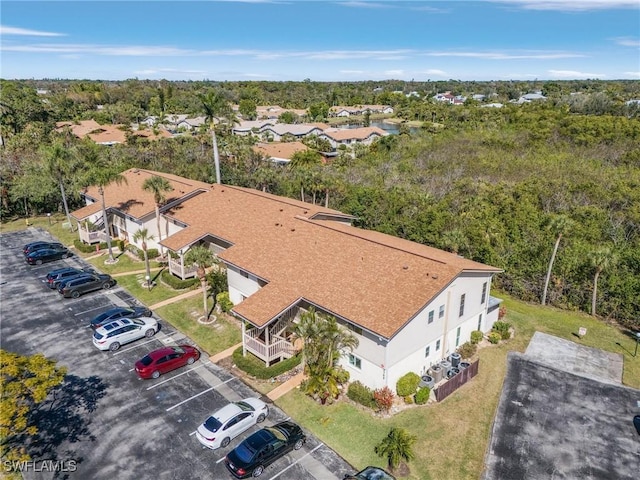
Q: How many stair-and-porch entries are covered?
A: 3